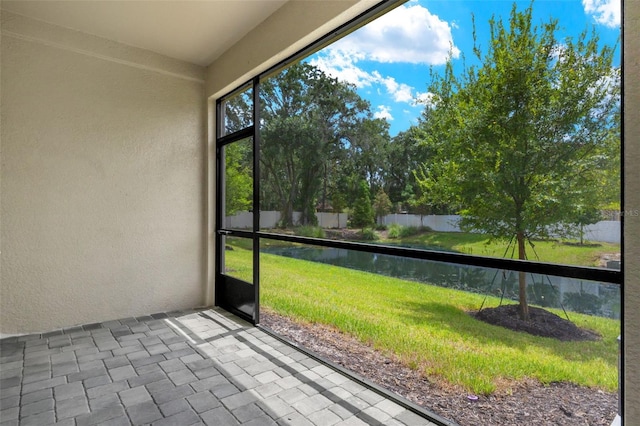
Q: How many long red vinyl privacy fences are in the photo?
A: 0